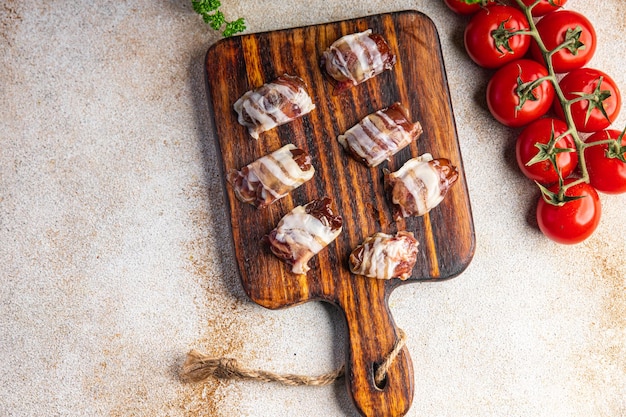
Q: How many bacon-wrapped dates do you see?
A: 7